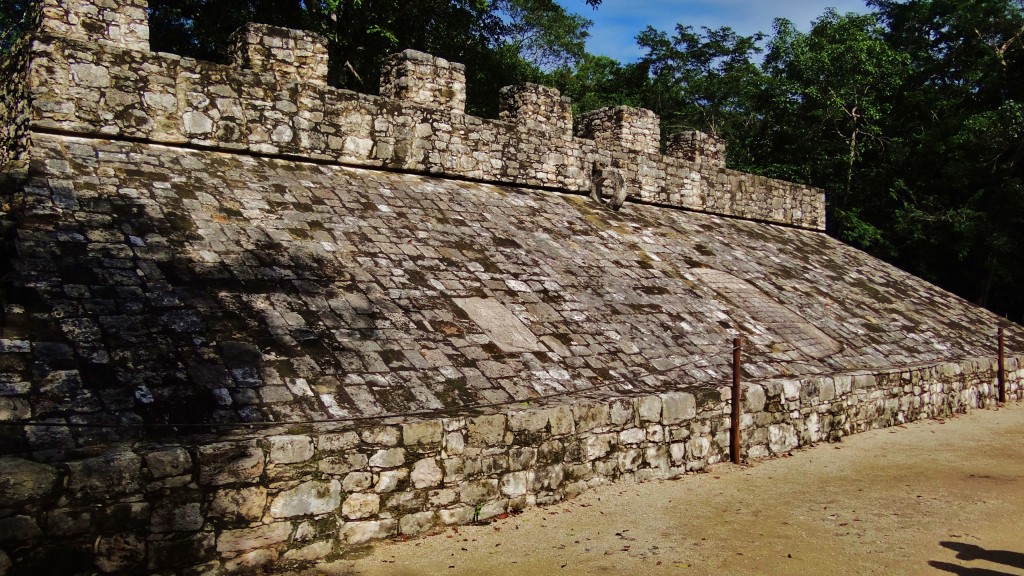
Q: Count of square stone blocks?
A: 6